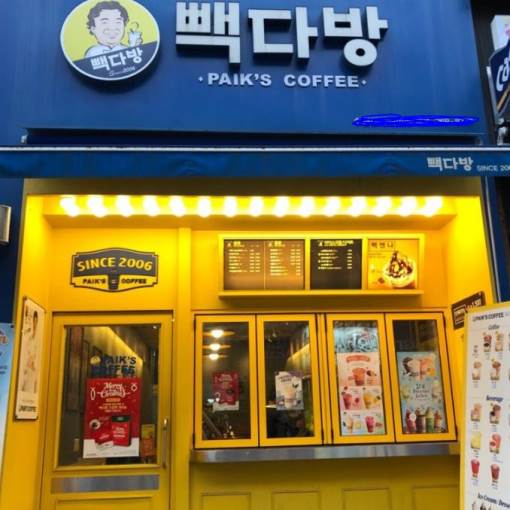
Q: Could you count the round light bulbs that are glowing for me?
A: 15